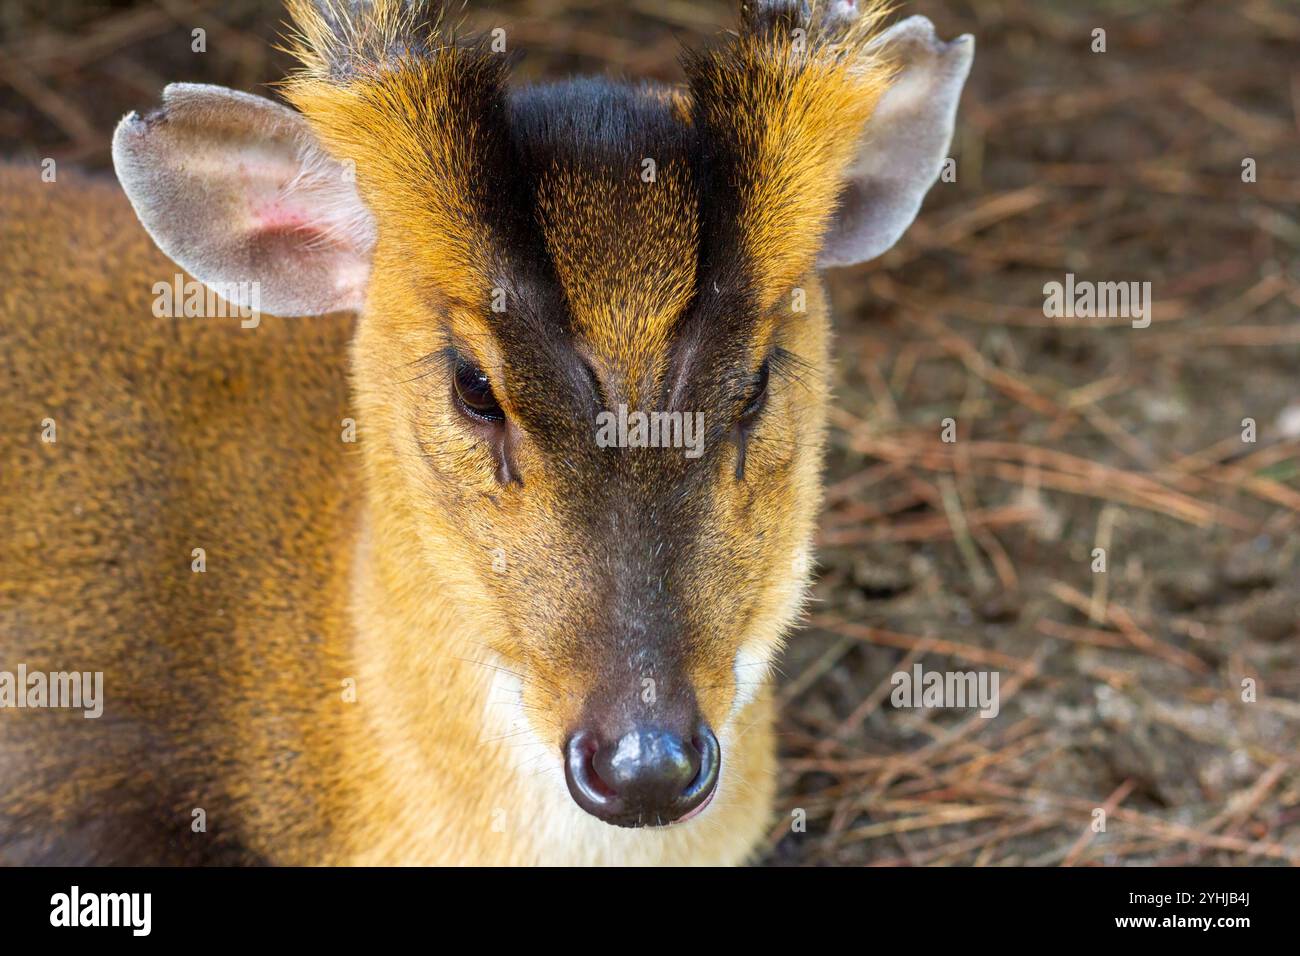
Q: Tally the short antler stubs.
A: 2